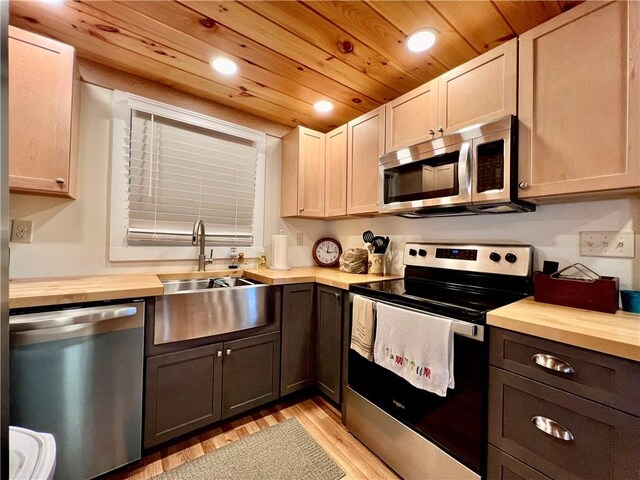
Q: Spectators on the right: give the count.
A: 0